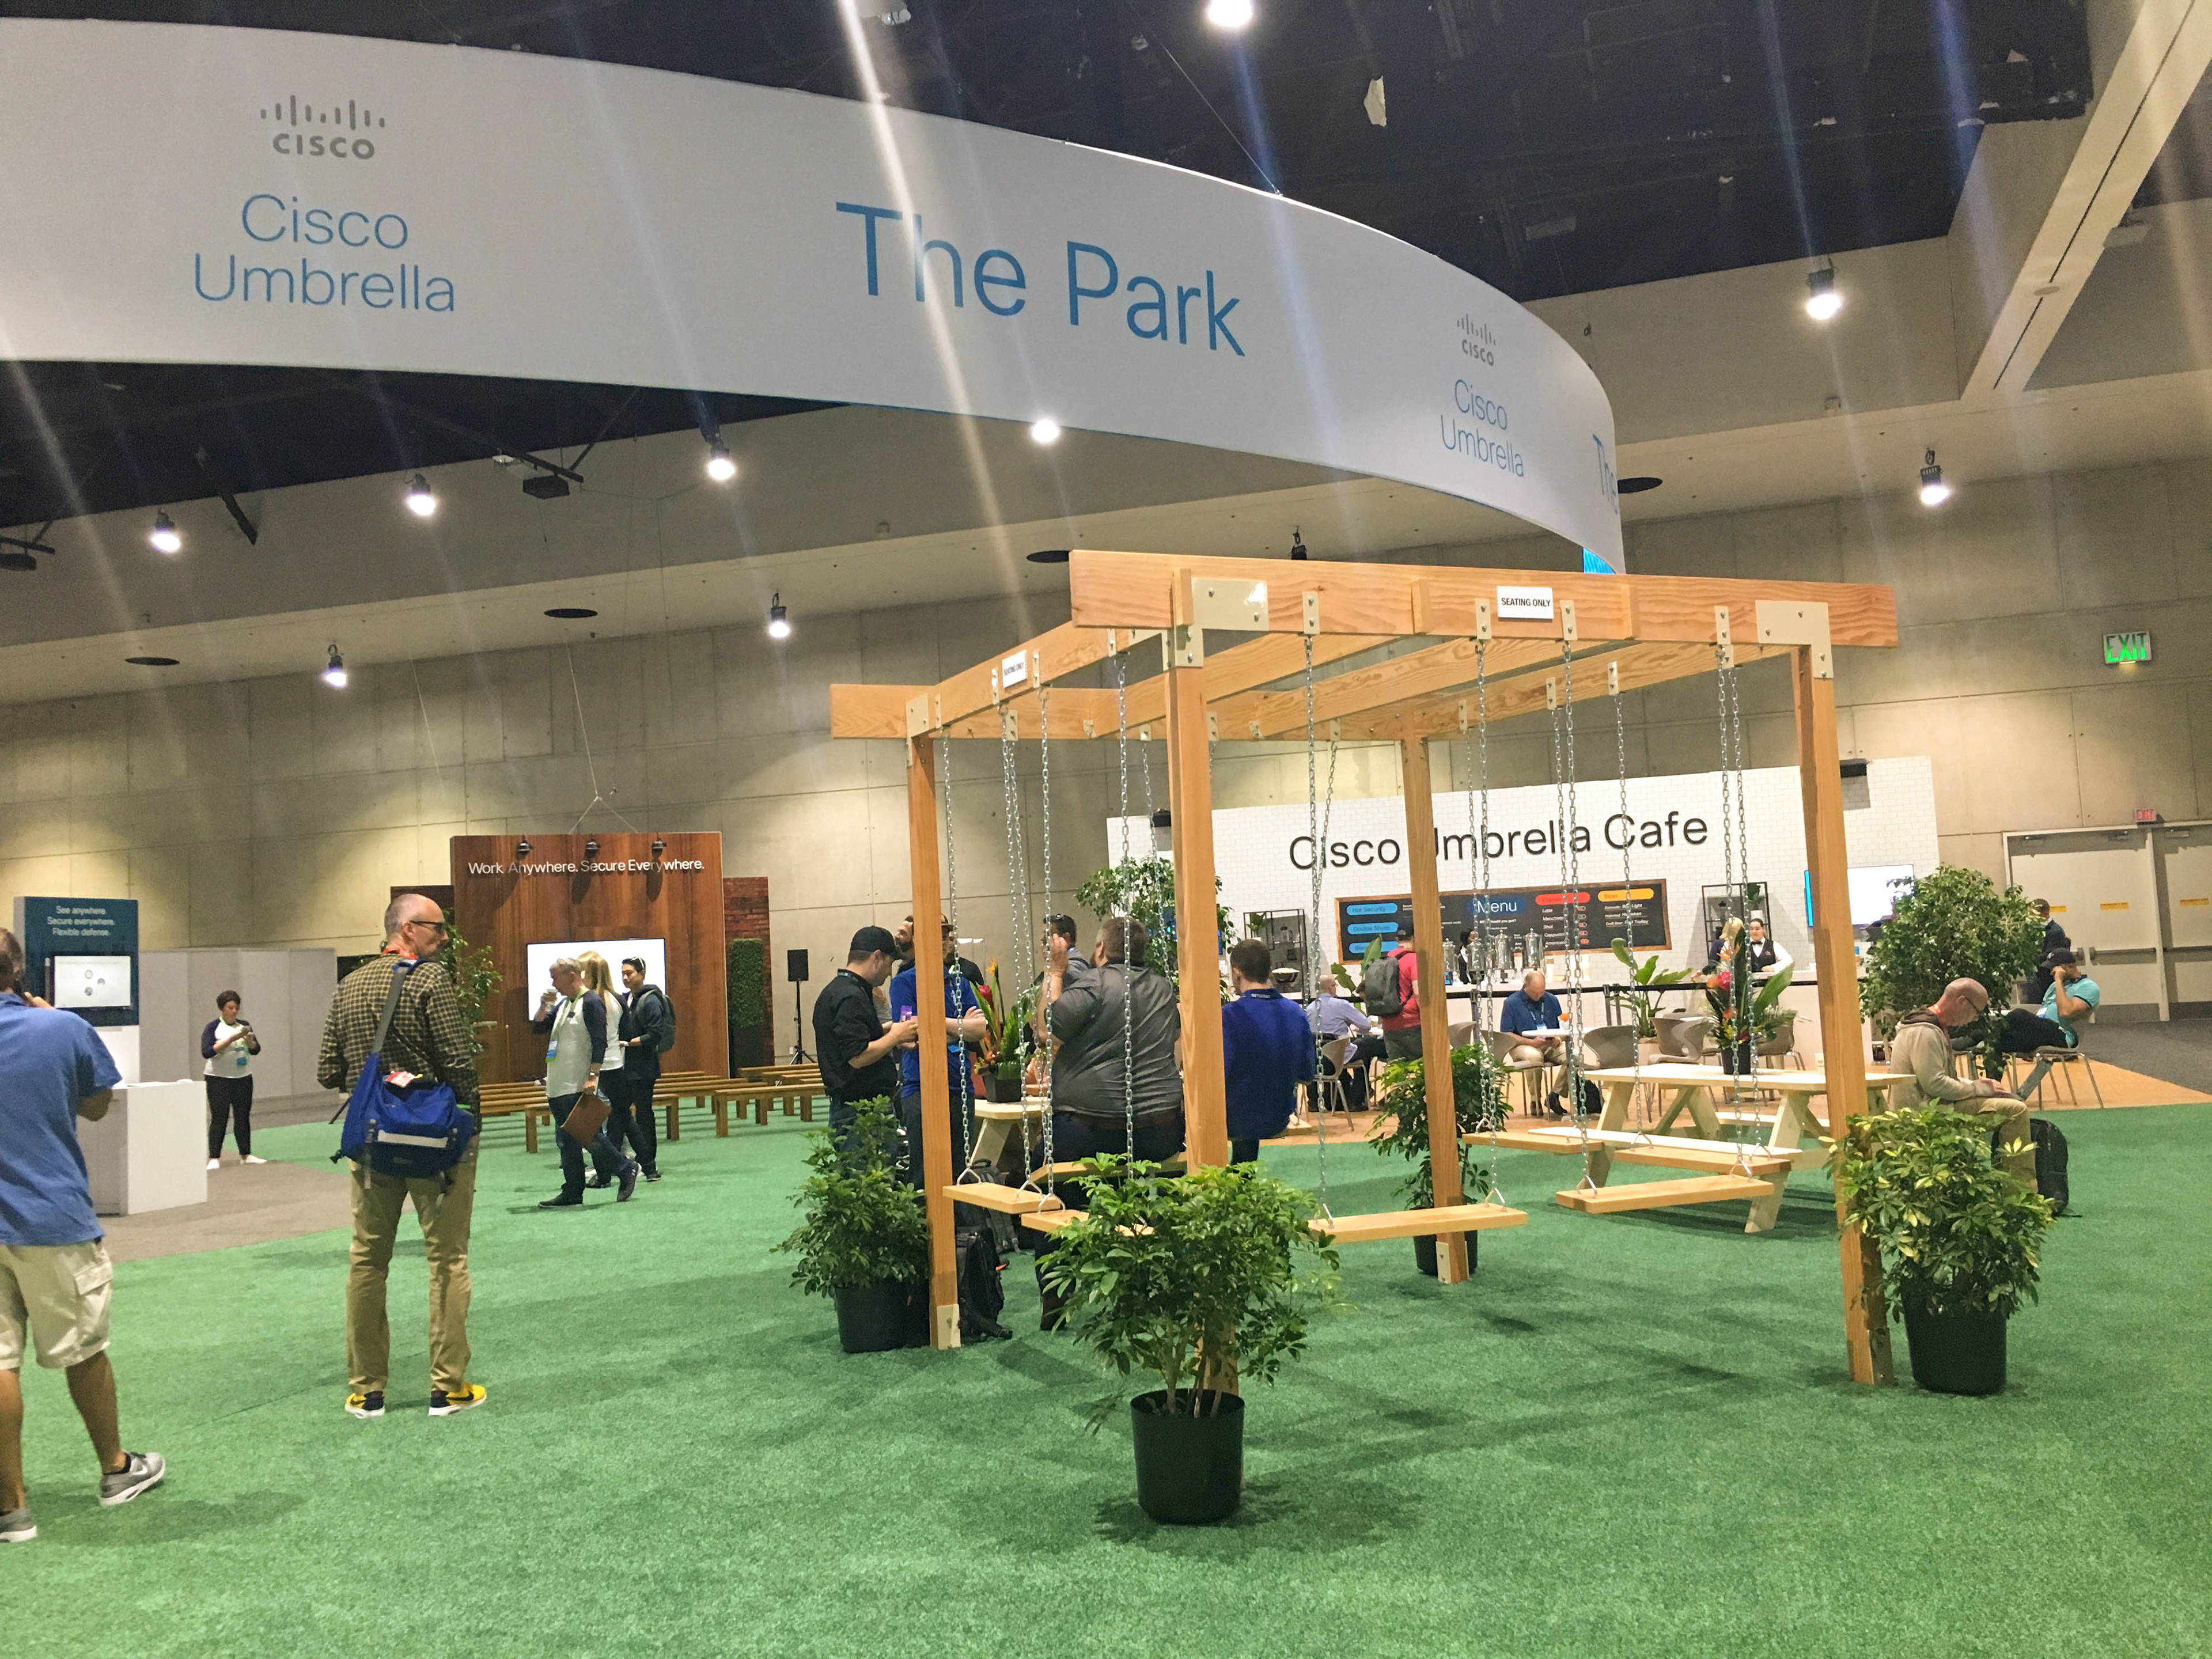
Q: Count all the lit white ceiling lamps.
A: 9